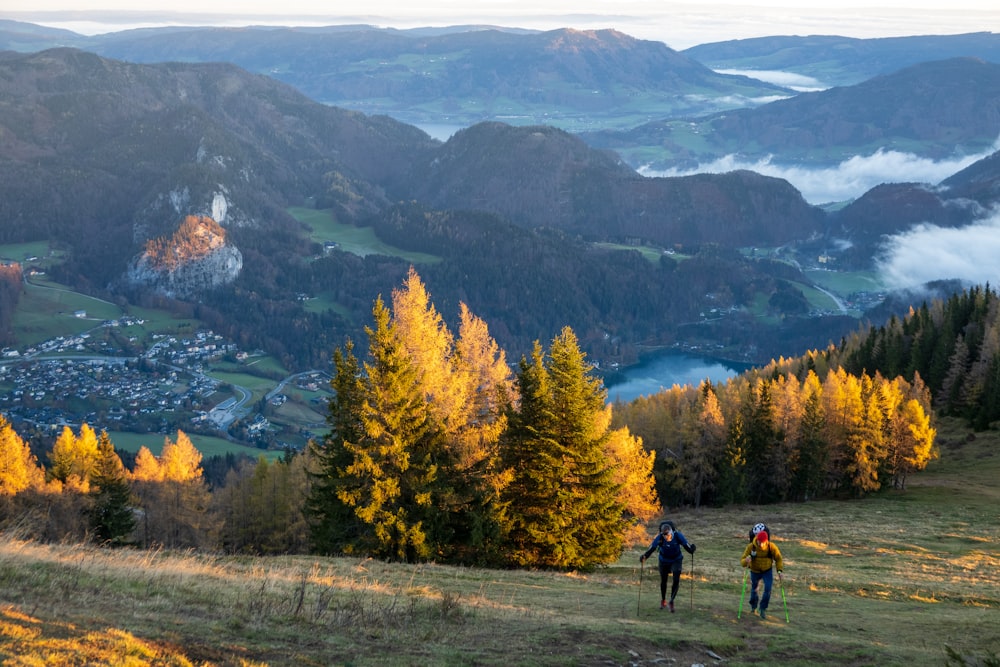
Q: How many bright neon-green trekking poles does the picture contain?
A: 2